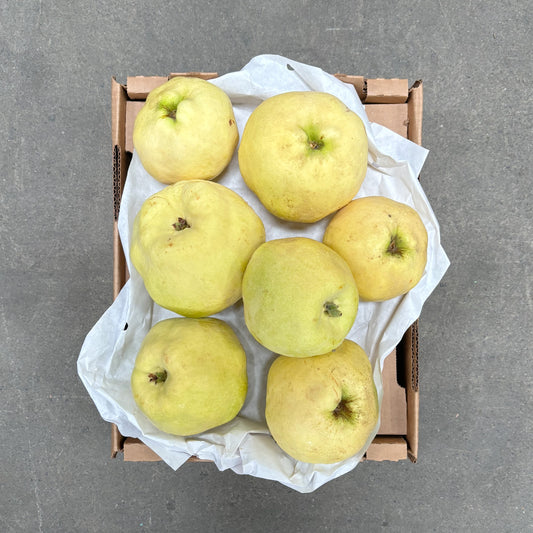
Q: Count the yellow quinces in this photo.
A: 7